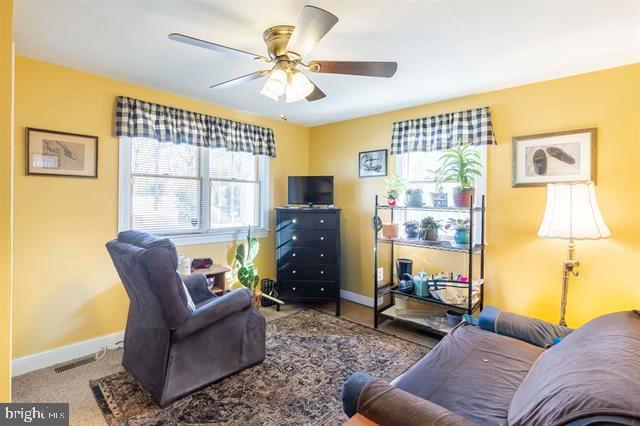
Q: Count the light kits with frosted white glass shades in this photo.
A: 1